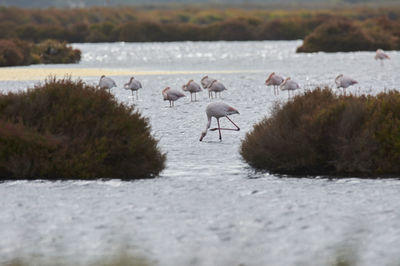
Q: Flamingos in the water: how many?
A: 11